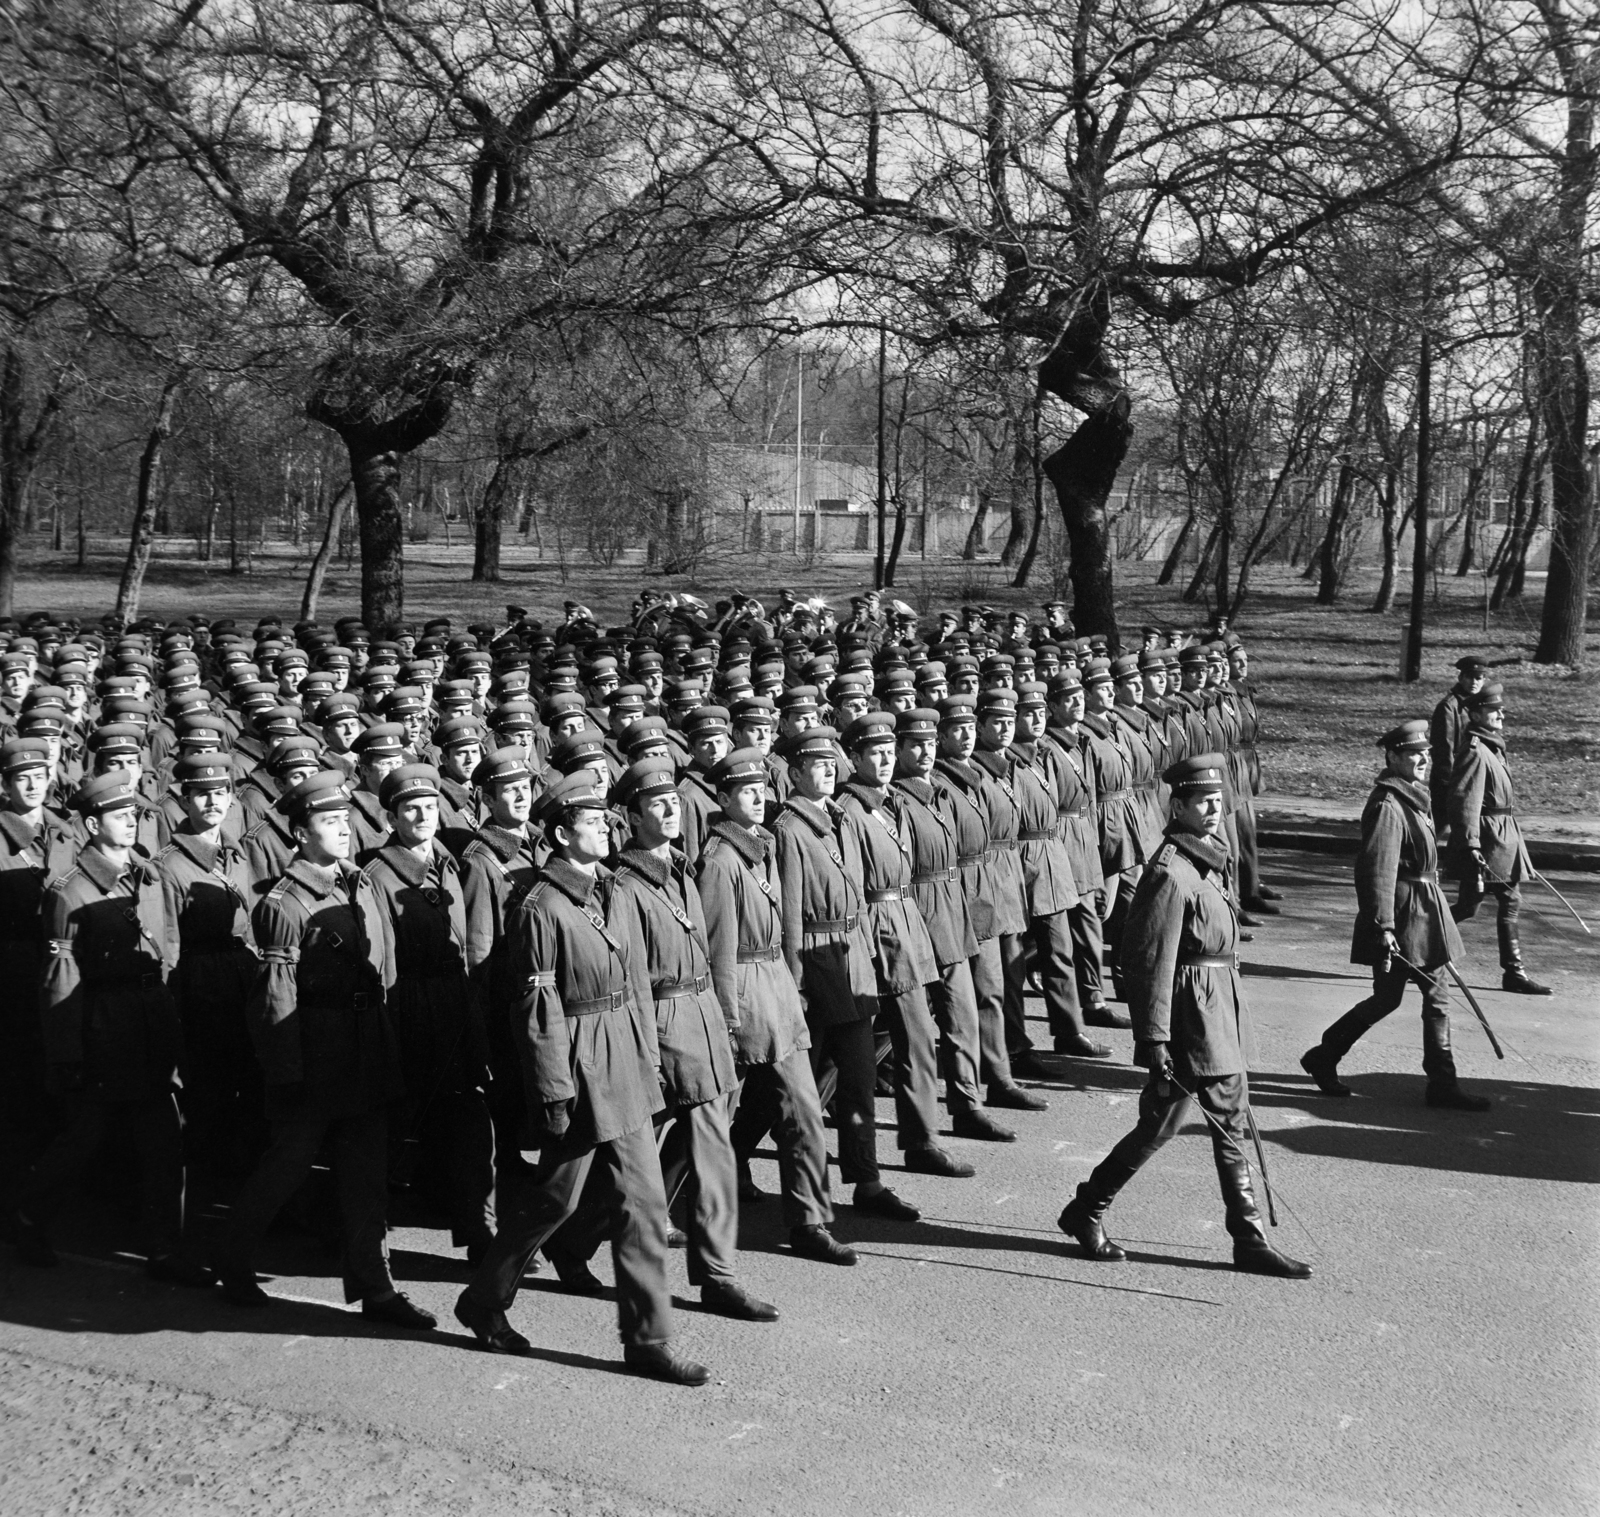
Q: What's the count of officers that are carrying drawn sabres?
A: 3